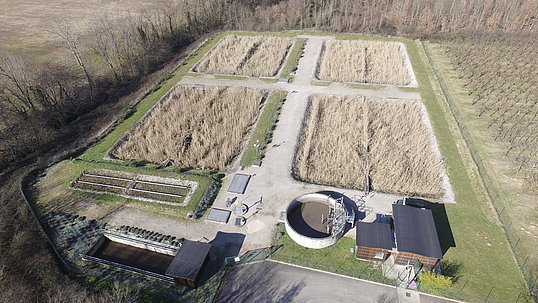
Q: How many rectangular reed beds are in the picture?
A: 4